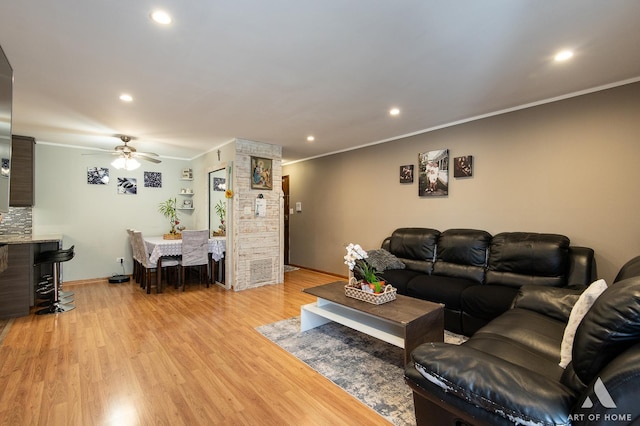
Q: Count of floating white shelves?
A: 3